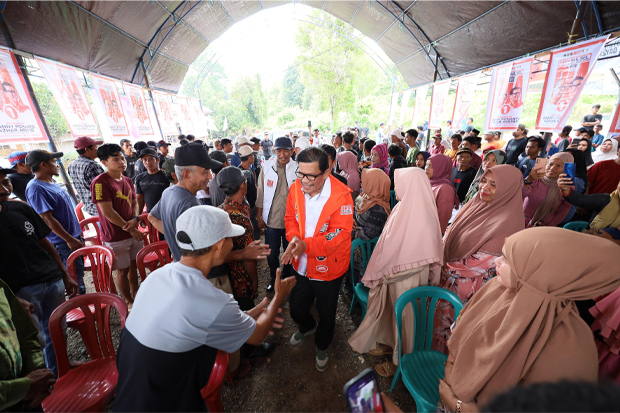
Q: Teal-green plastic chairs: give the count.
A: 4